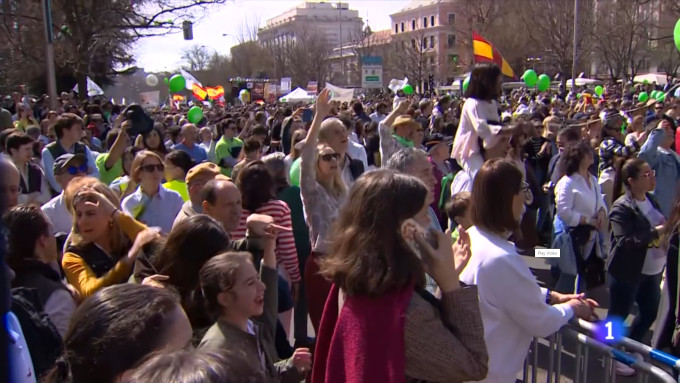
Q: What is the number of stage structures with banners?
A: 1